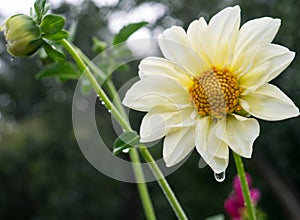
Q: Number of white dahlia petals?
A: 12